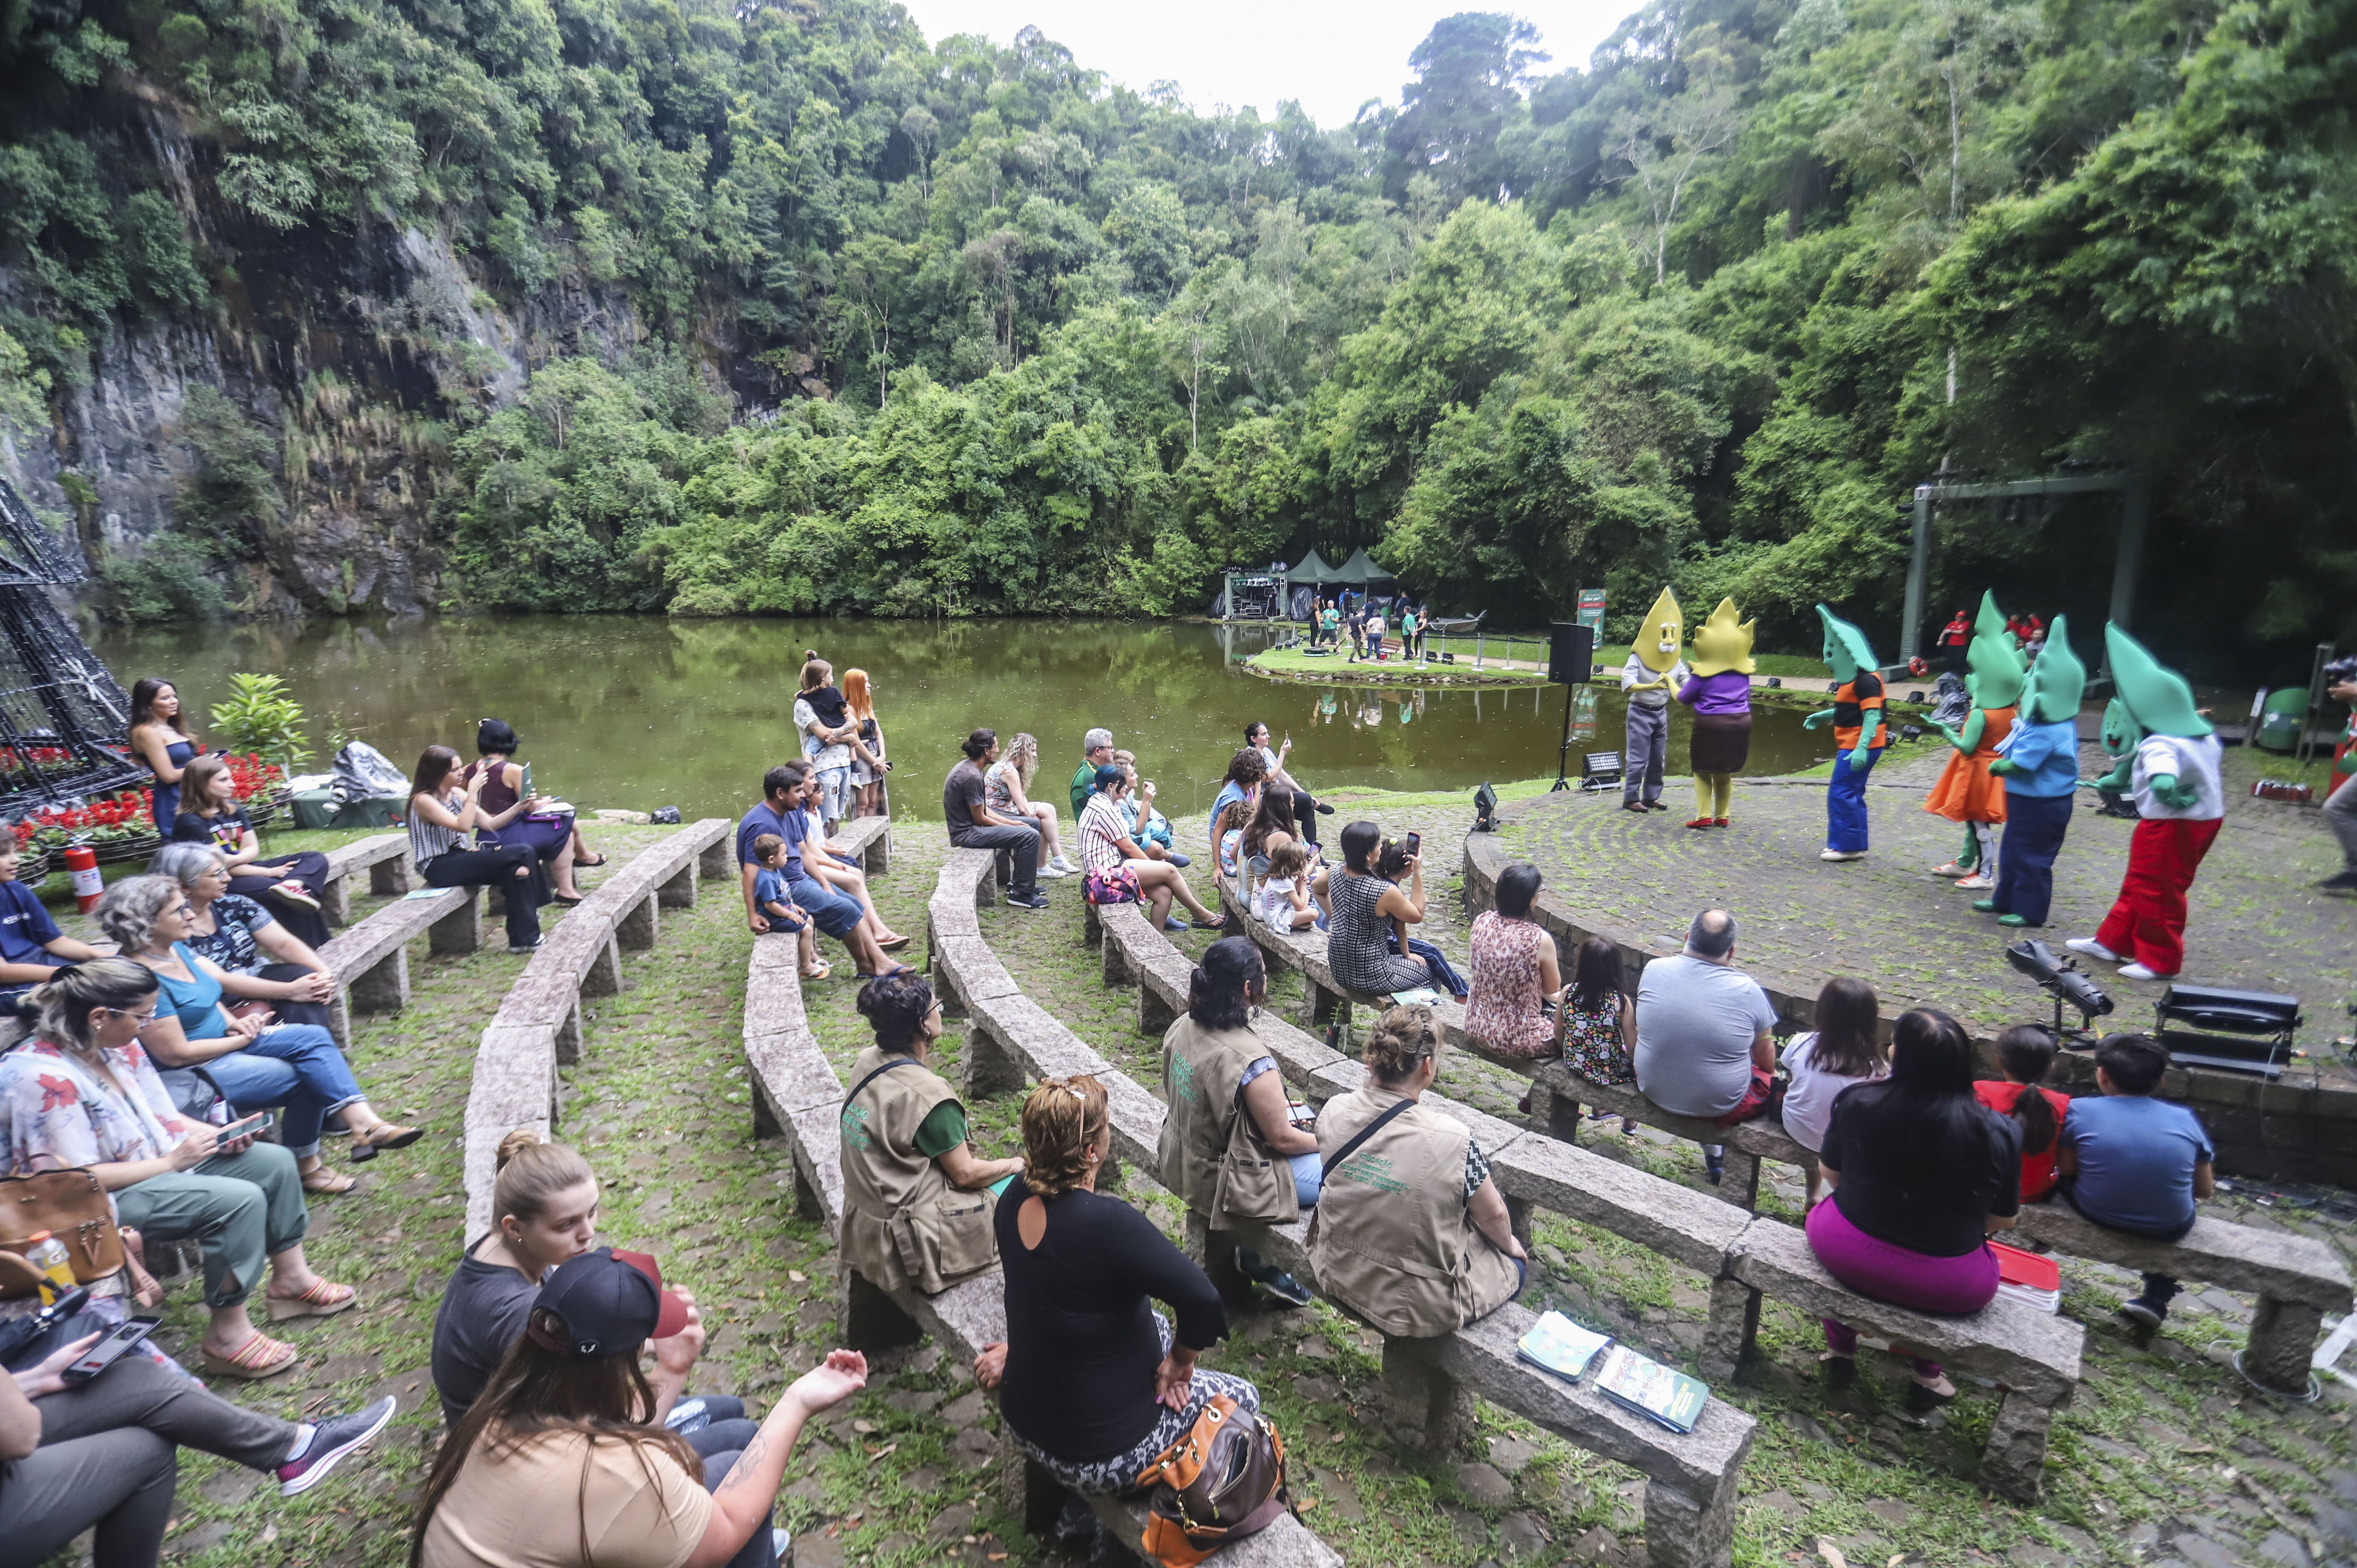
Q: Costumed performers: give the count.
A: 7